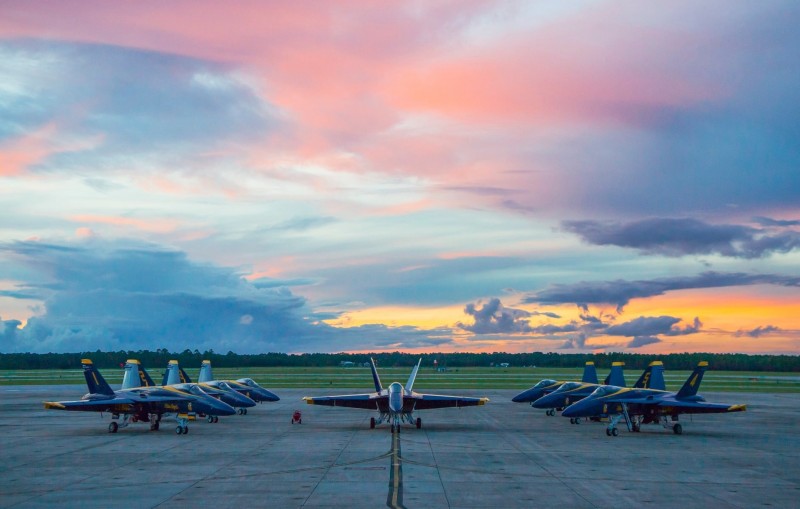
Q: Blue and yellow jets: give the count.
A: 7